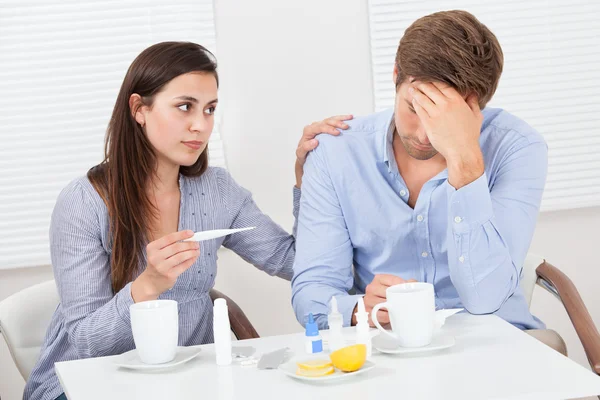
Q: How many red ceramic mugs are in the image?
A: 0